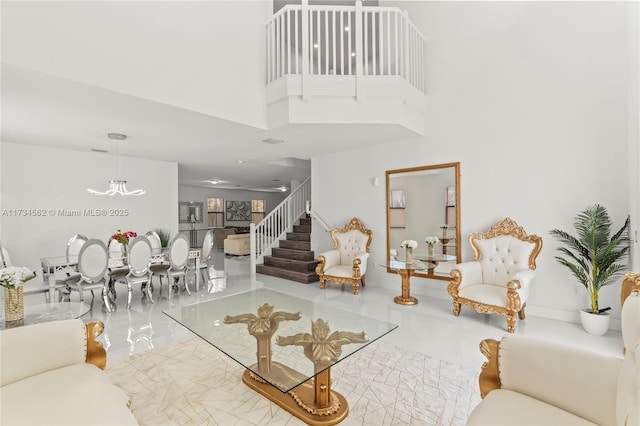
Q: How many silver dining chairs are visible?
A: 8